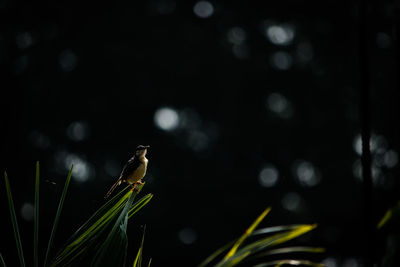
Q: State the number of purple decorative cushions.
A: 0